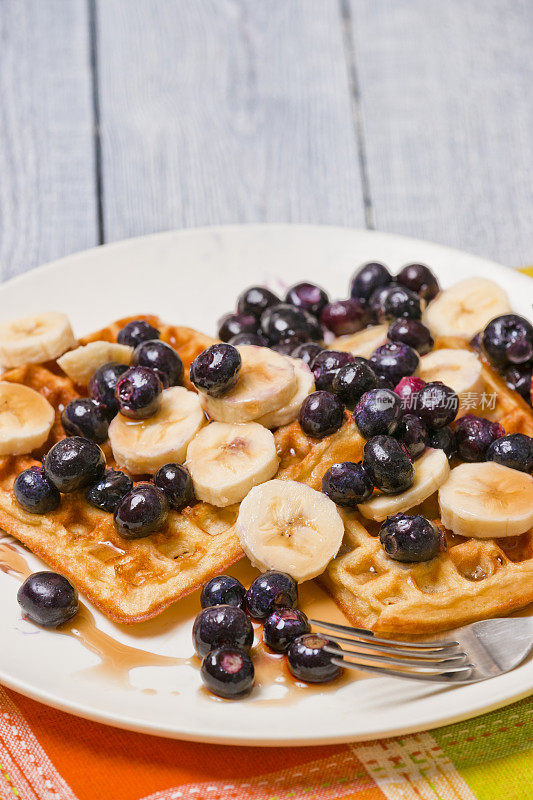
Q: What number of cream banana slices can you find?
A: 13